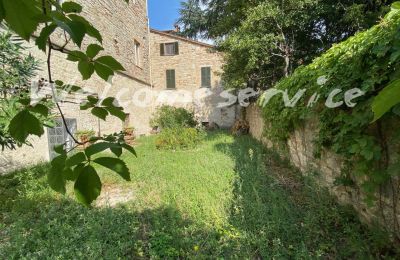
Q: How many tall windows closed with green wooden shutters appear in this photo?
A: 2